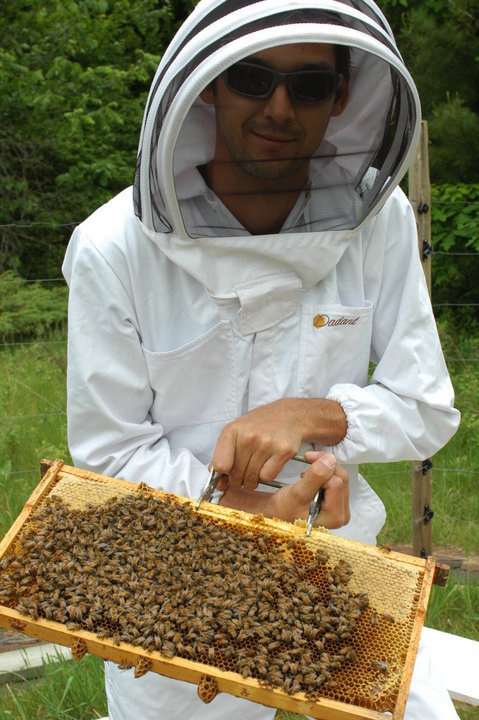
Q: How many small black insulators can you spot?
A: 5